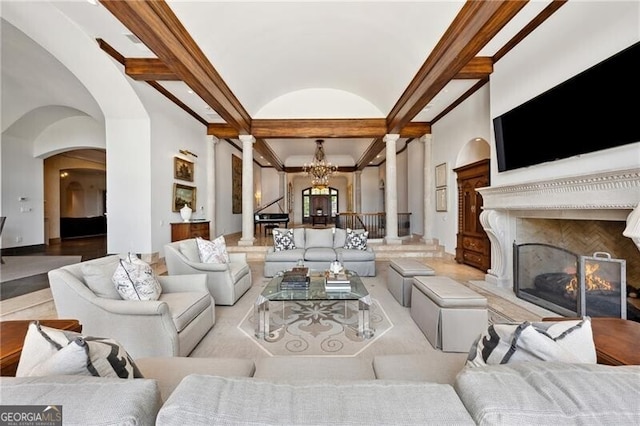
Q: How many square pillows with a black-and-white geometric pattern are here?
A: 2